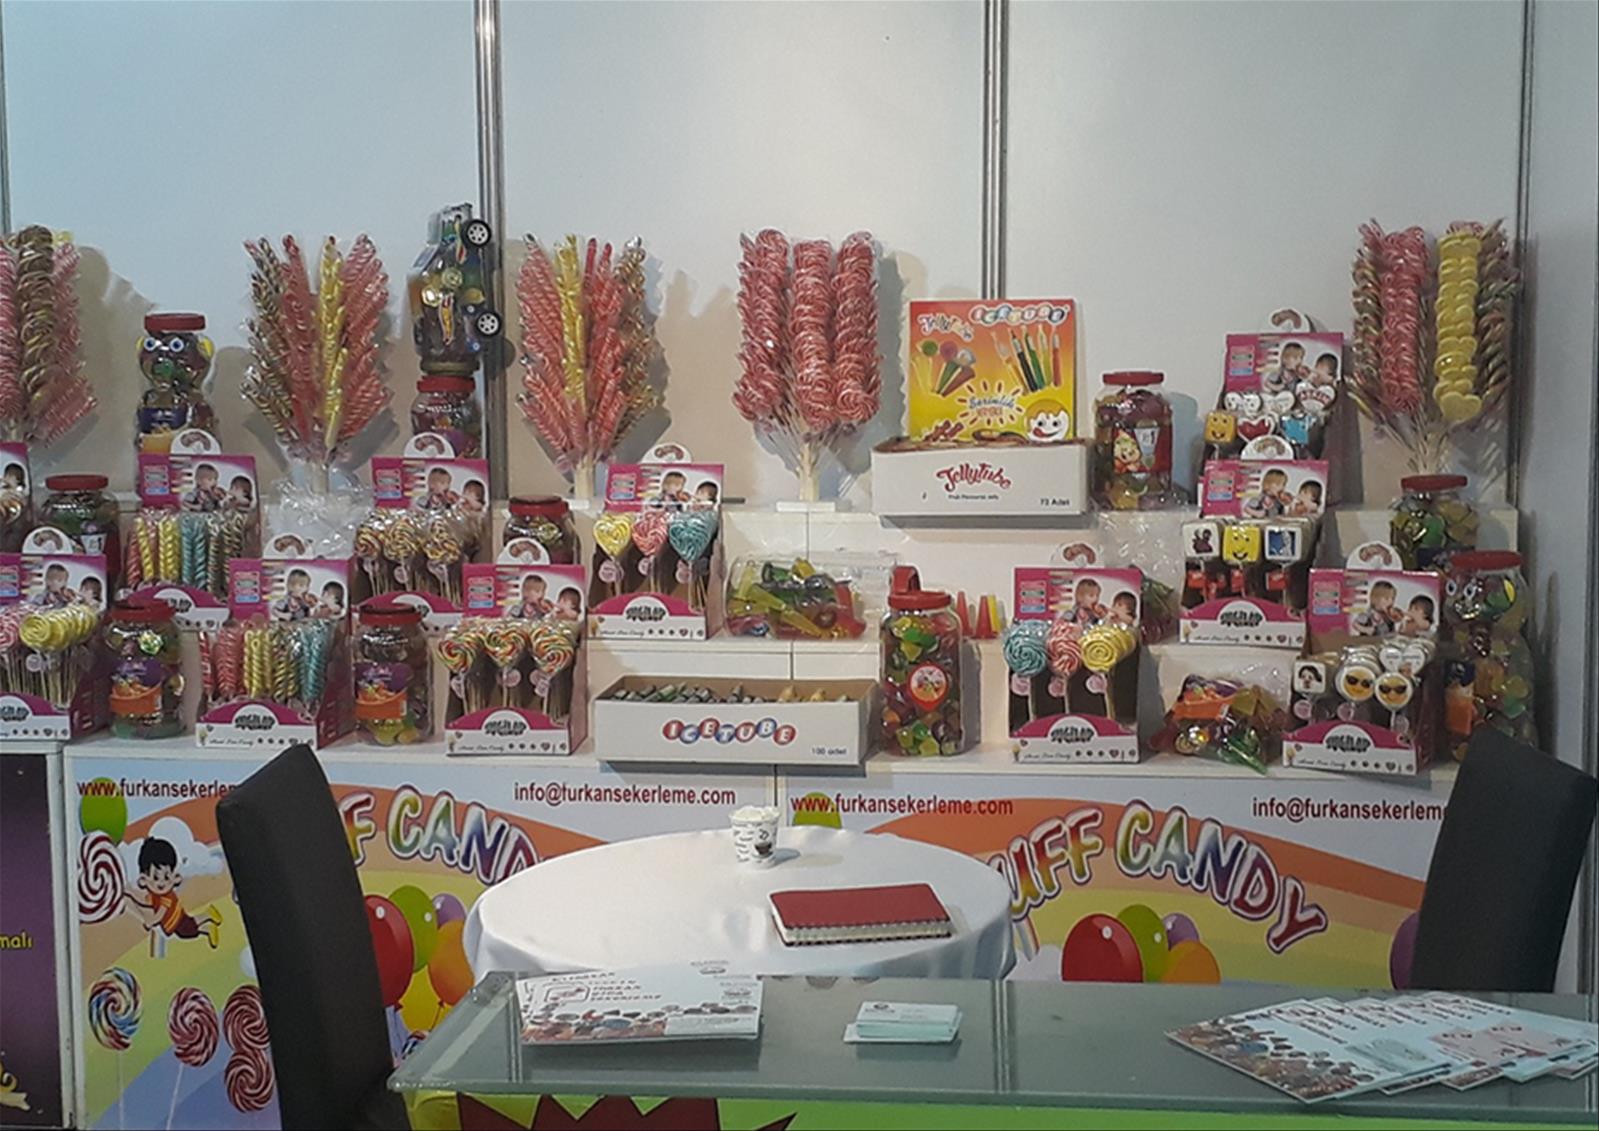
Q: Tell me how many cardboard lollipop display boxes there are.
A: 11